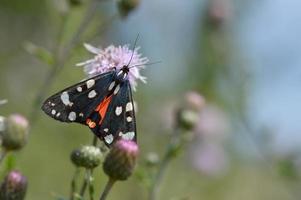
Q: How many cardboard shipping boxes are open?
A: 0